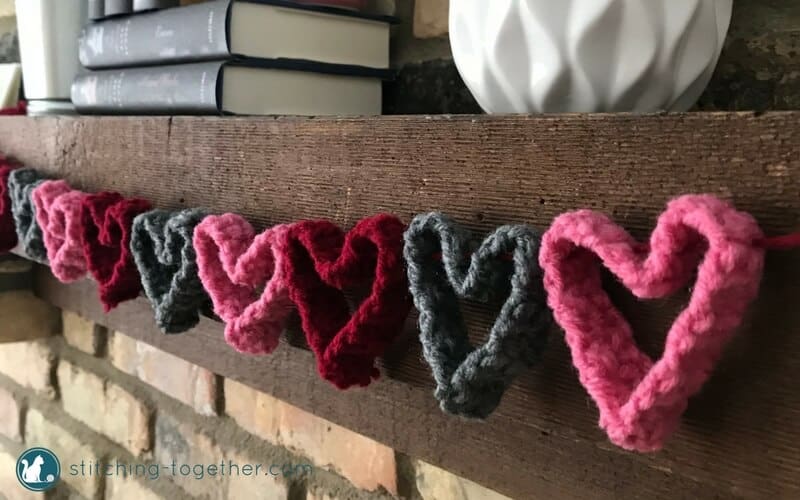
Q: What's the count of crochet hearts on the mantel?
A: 9